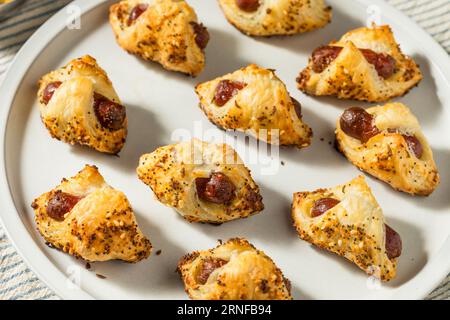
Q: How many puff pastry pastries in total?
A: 10